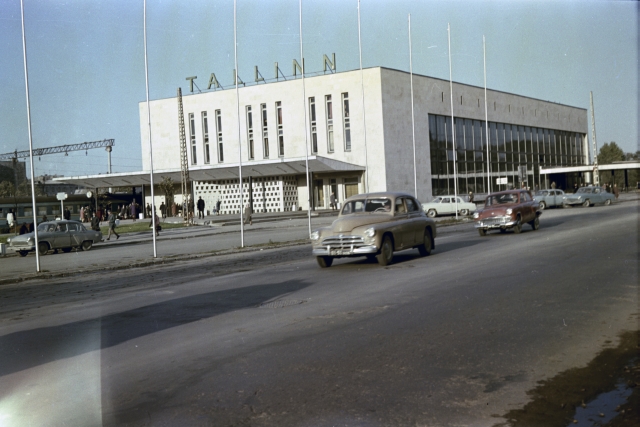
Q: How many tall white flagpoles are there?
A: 8